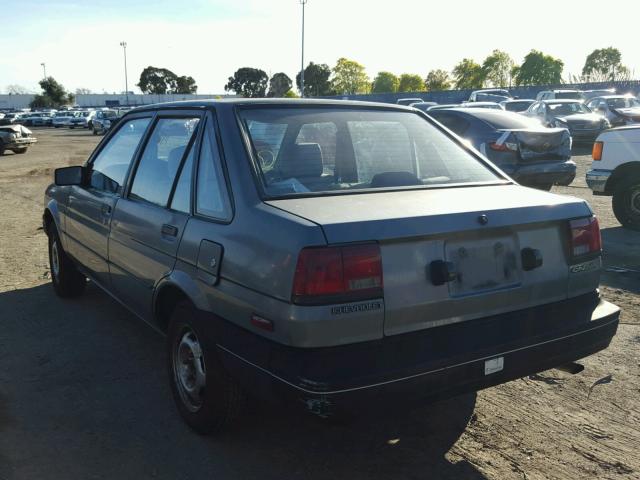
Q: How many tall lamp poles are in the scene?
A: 3